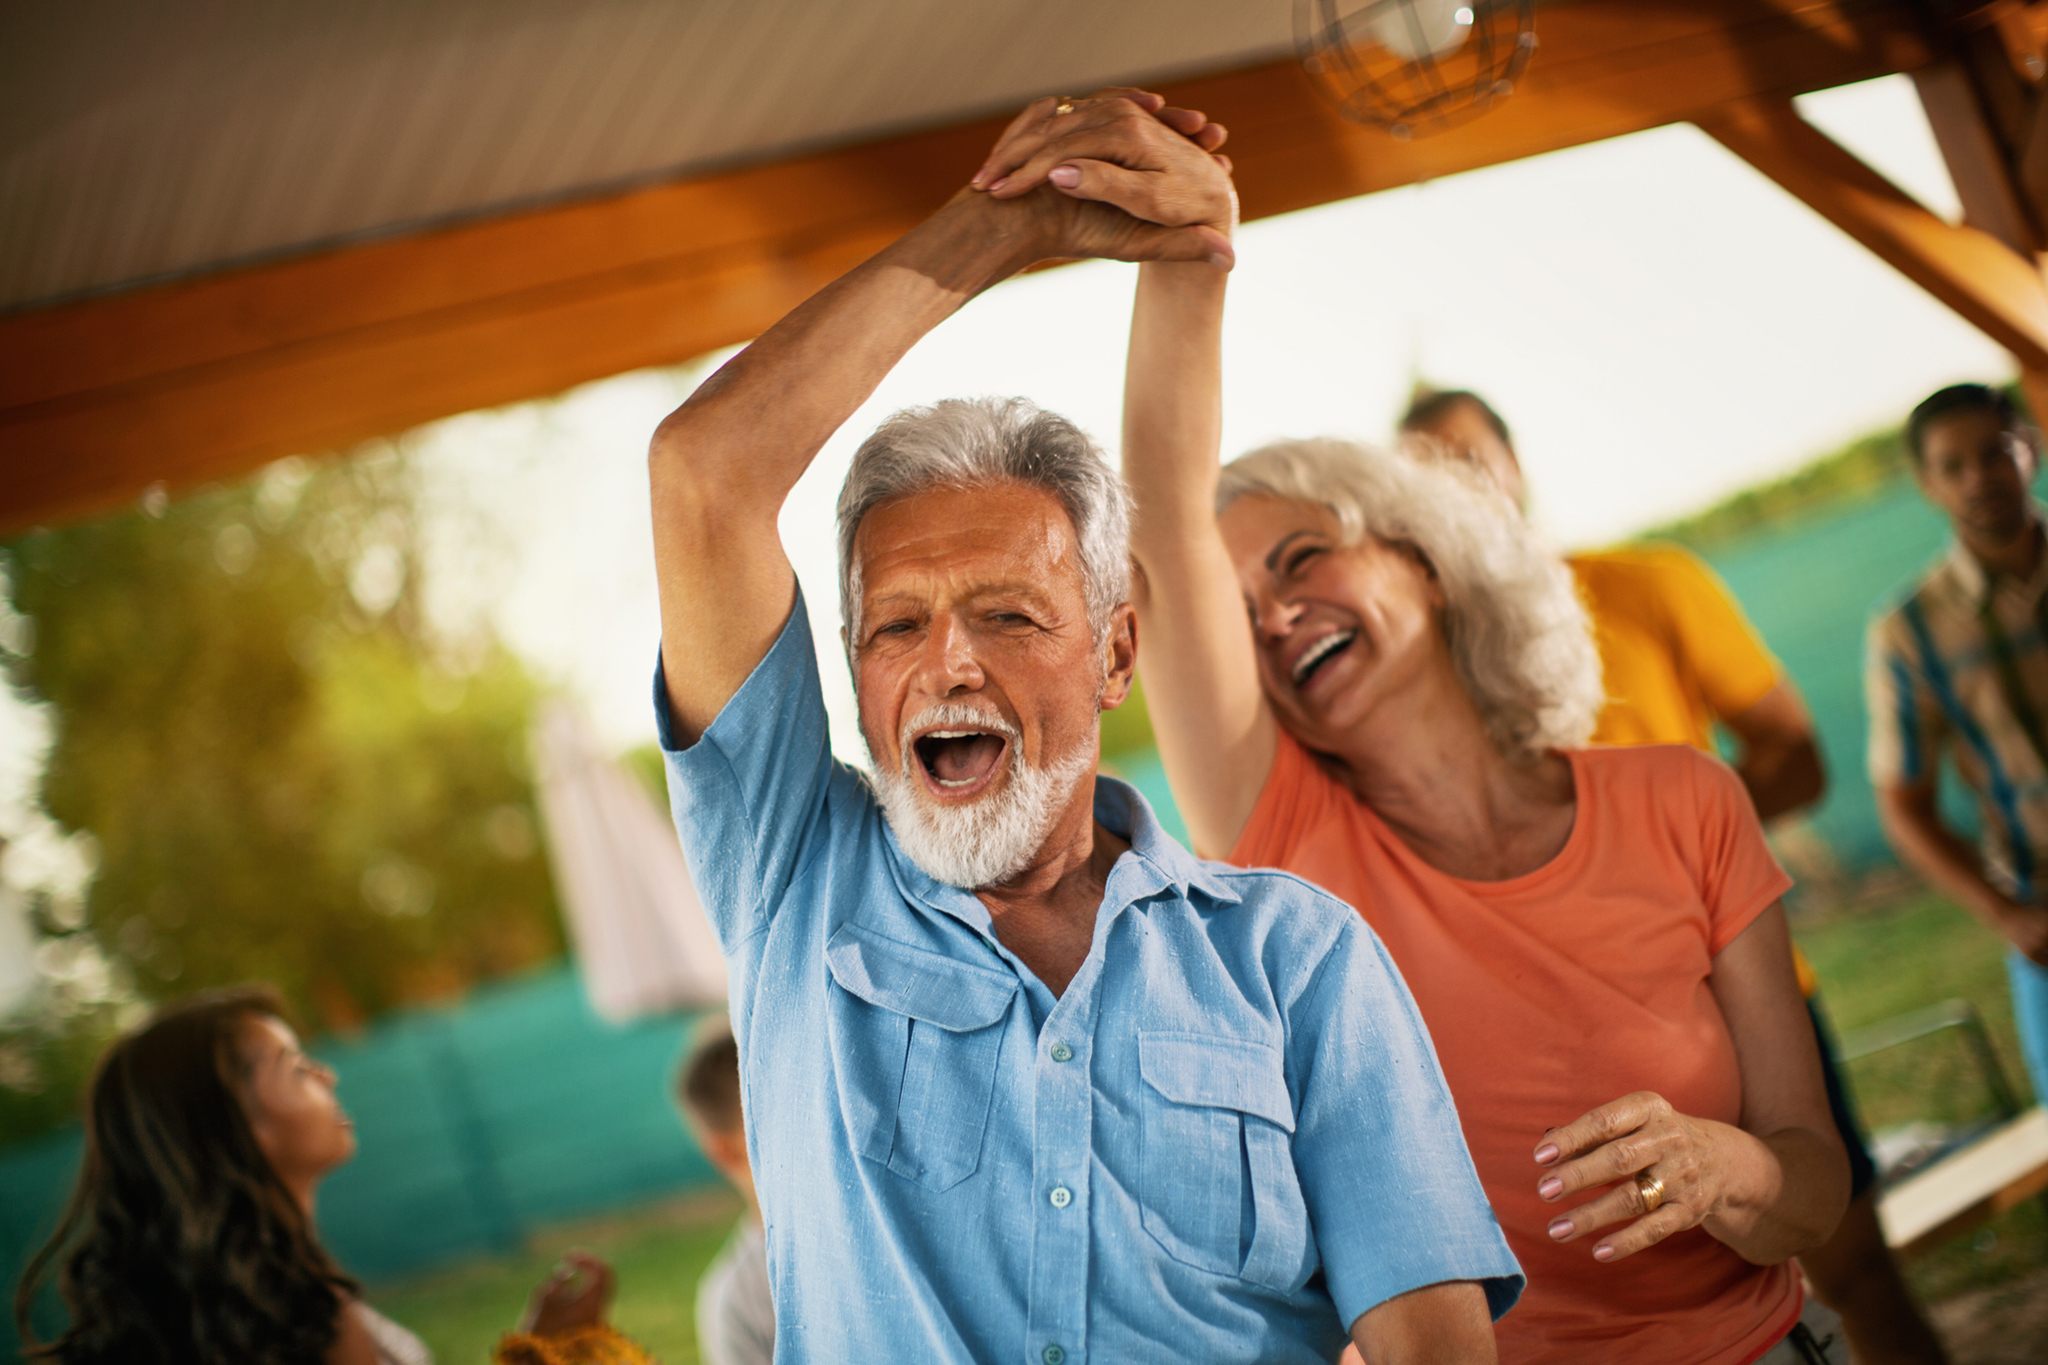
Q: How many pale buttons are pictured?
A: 3